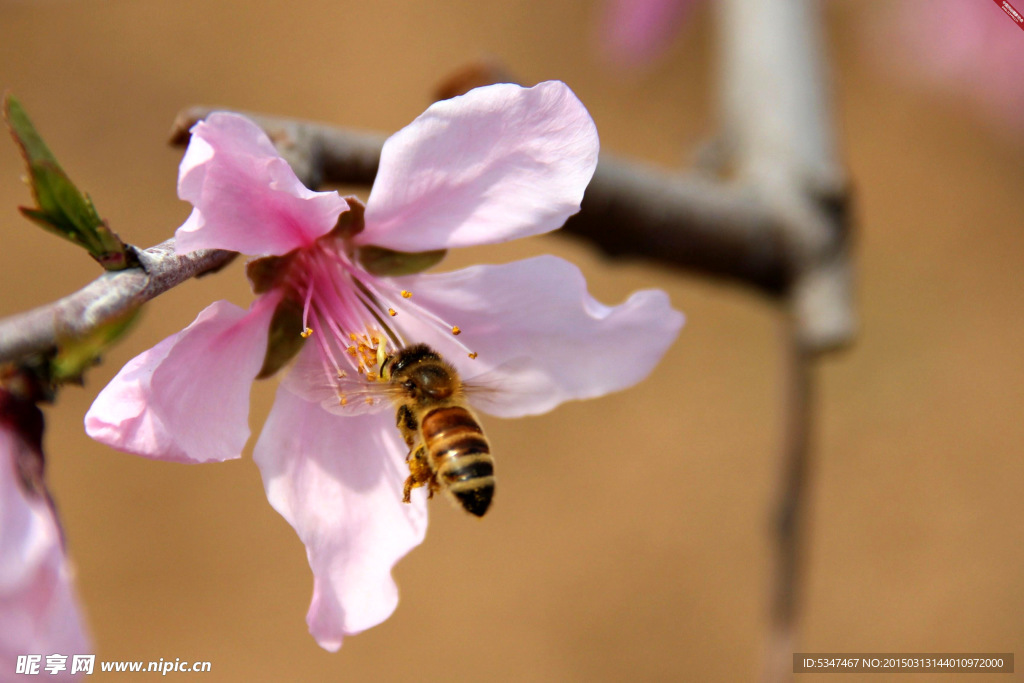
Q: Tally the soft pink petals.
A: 5